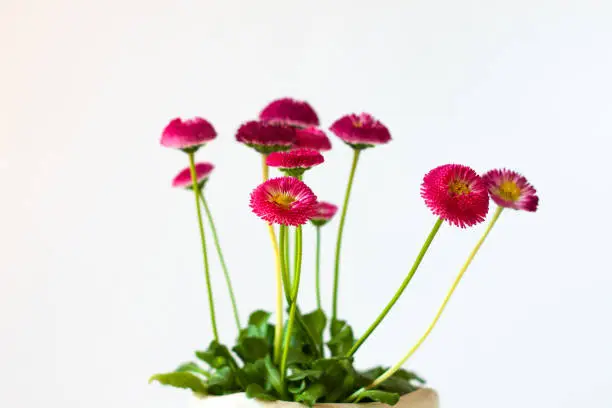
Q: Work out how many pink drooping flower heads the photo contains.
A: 11